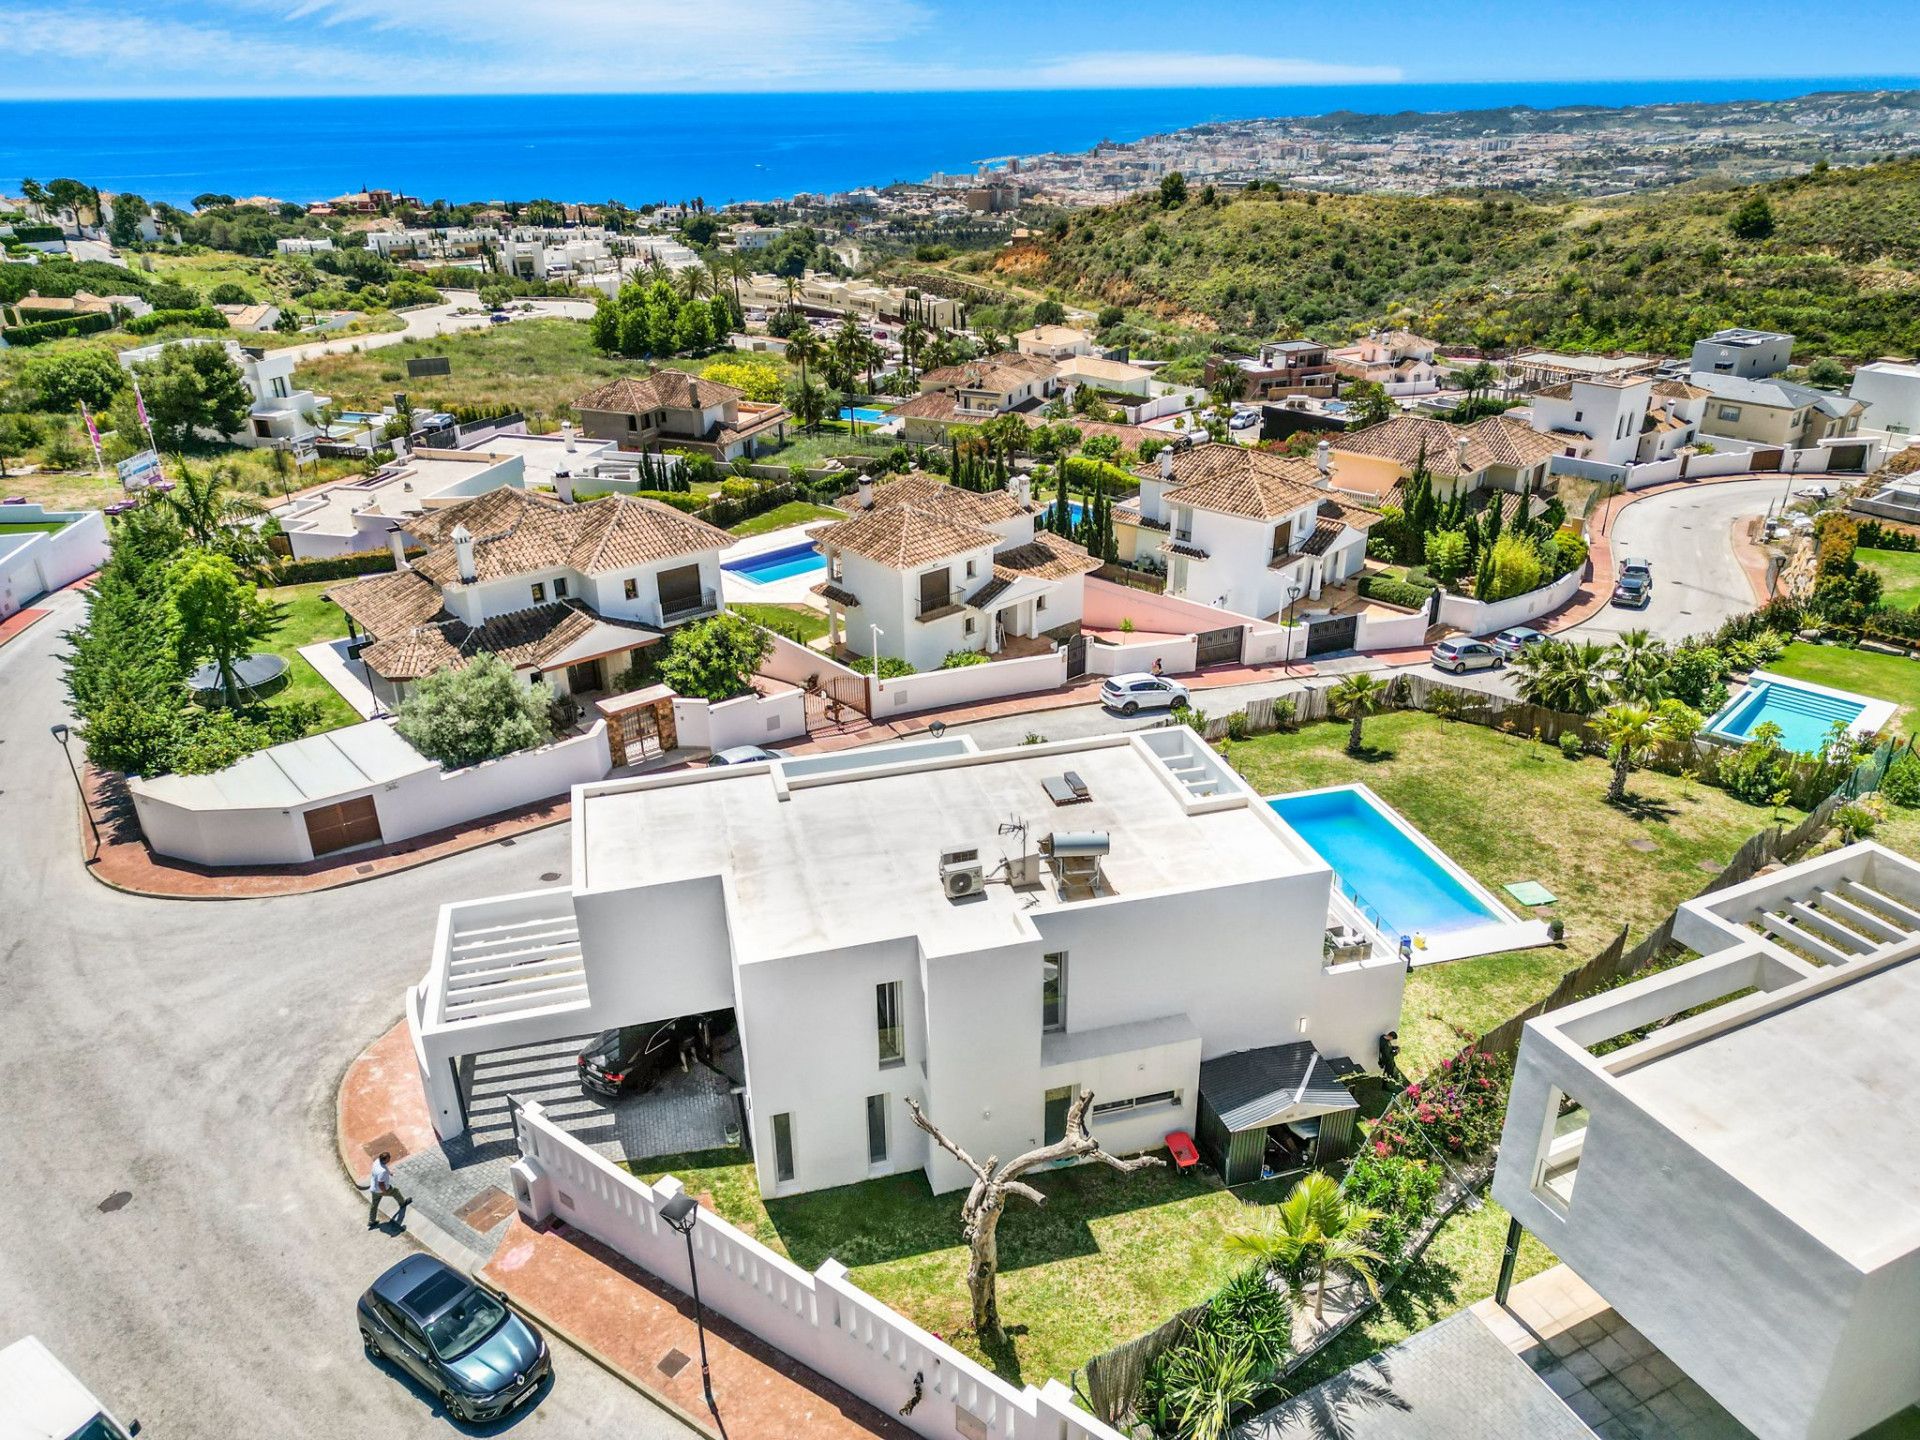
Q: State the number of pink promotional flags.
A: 2